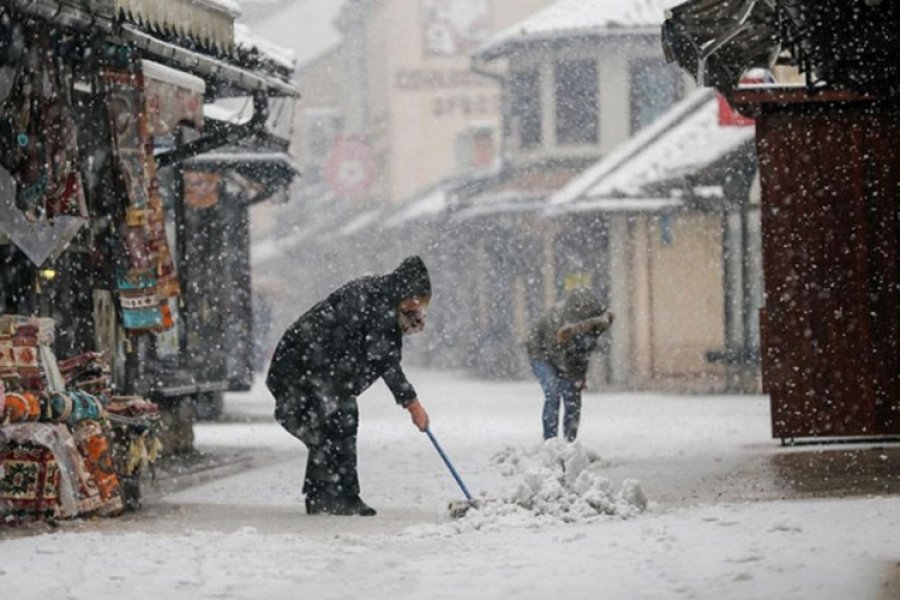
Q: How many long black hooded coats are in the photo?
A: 1